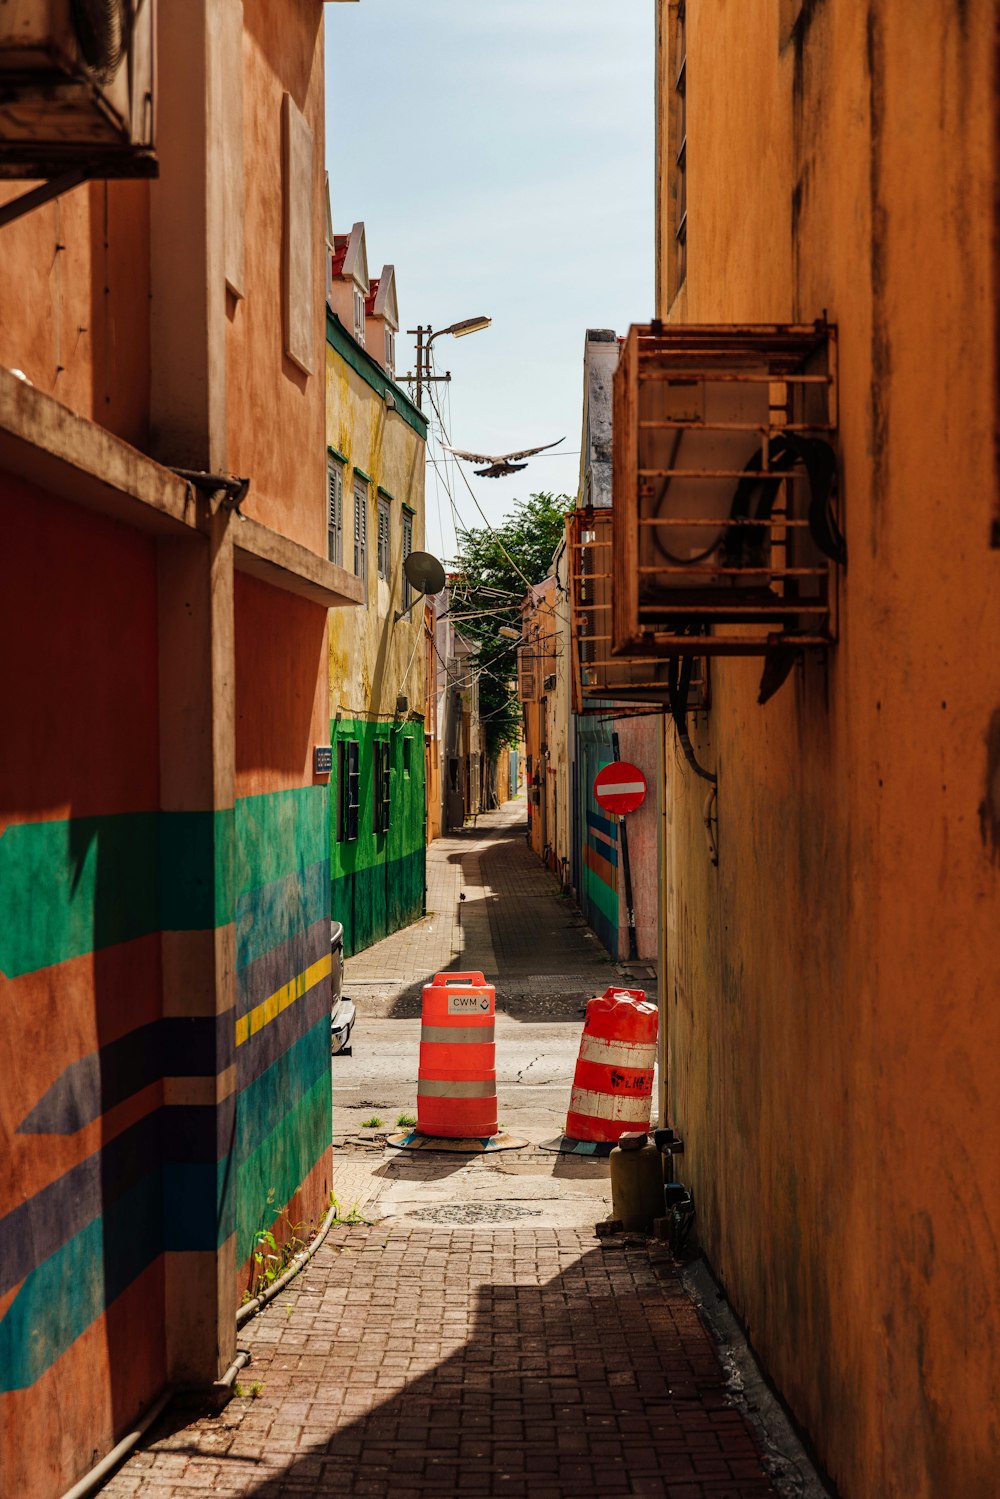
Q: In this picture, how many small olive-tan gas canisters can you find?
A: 1